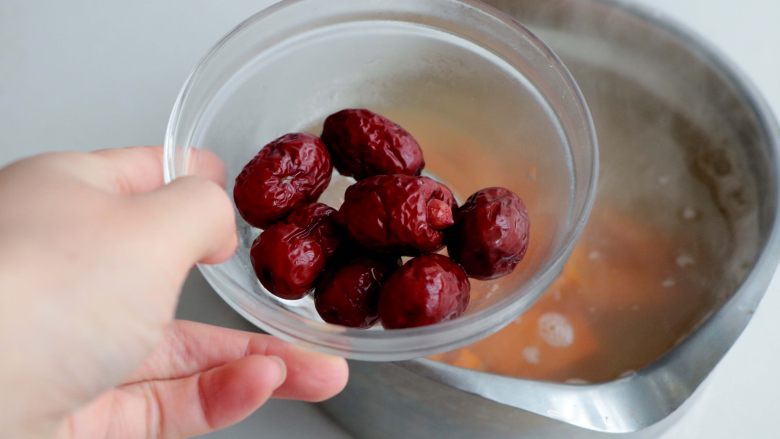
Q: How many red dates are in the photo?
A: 7